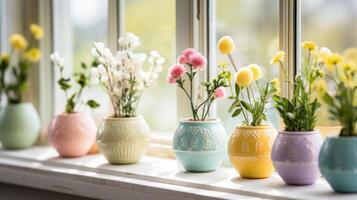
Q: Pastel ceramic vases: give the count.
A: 7